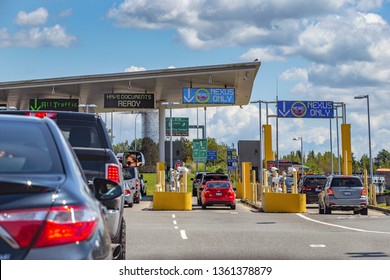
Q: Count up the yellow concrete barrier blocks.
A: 2